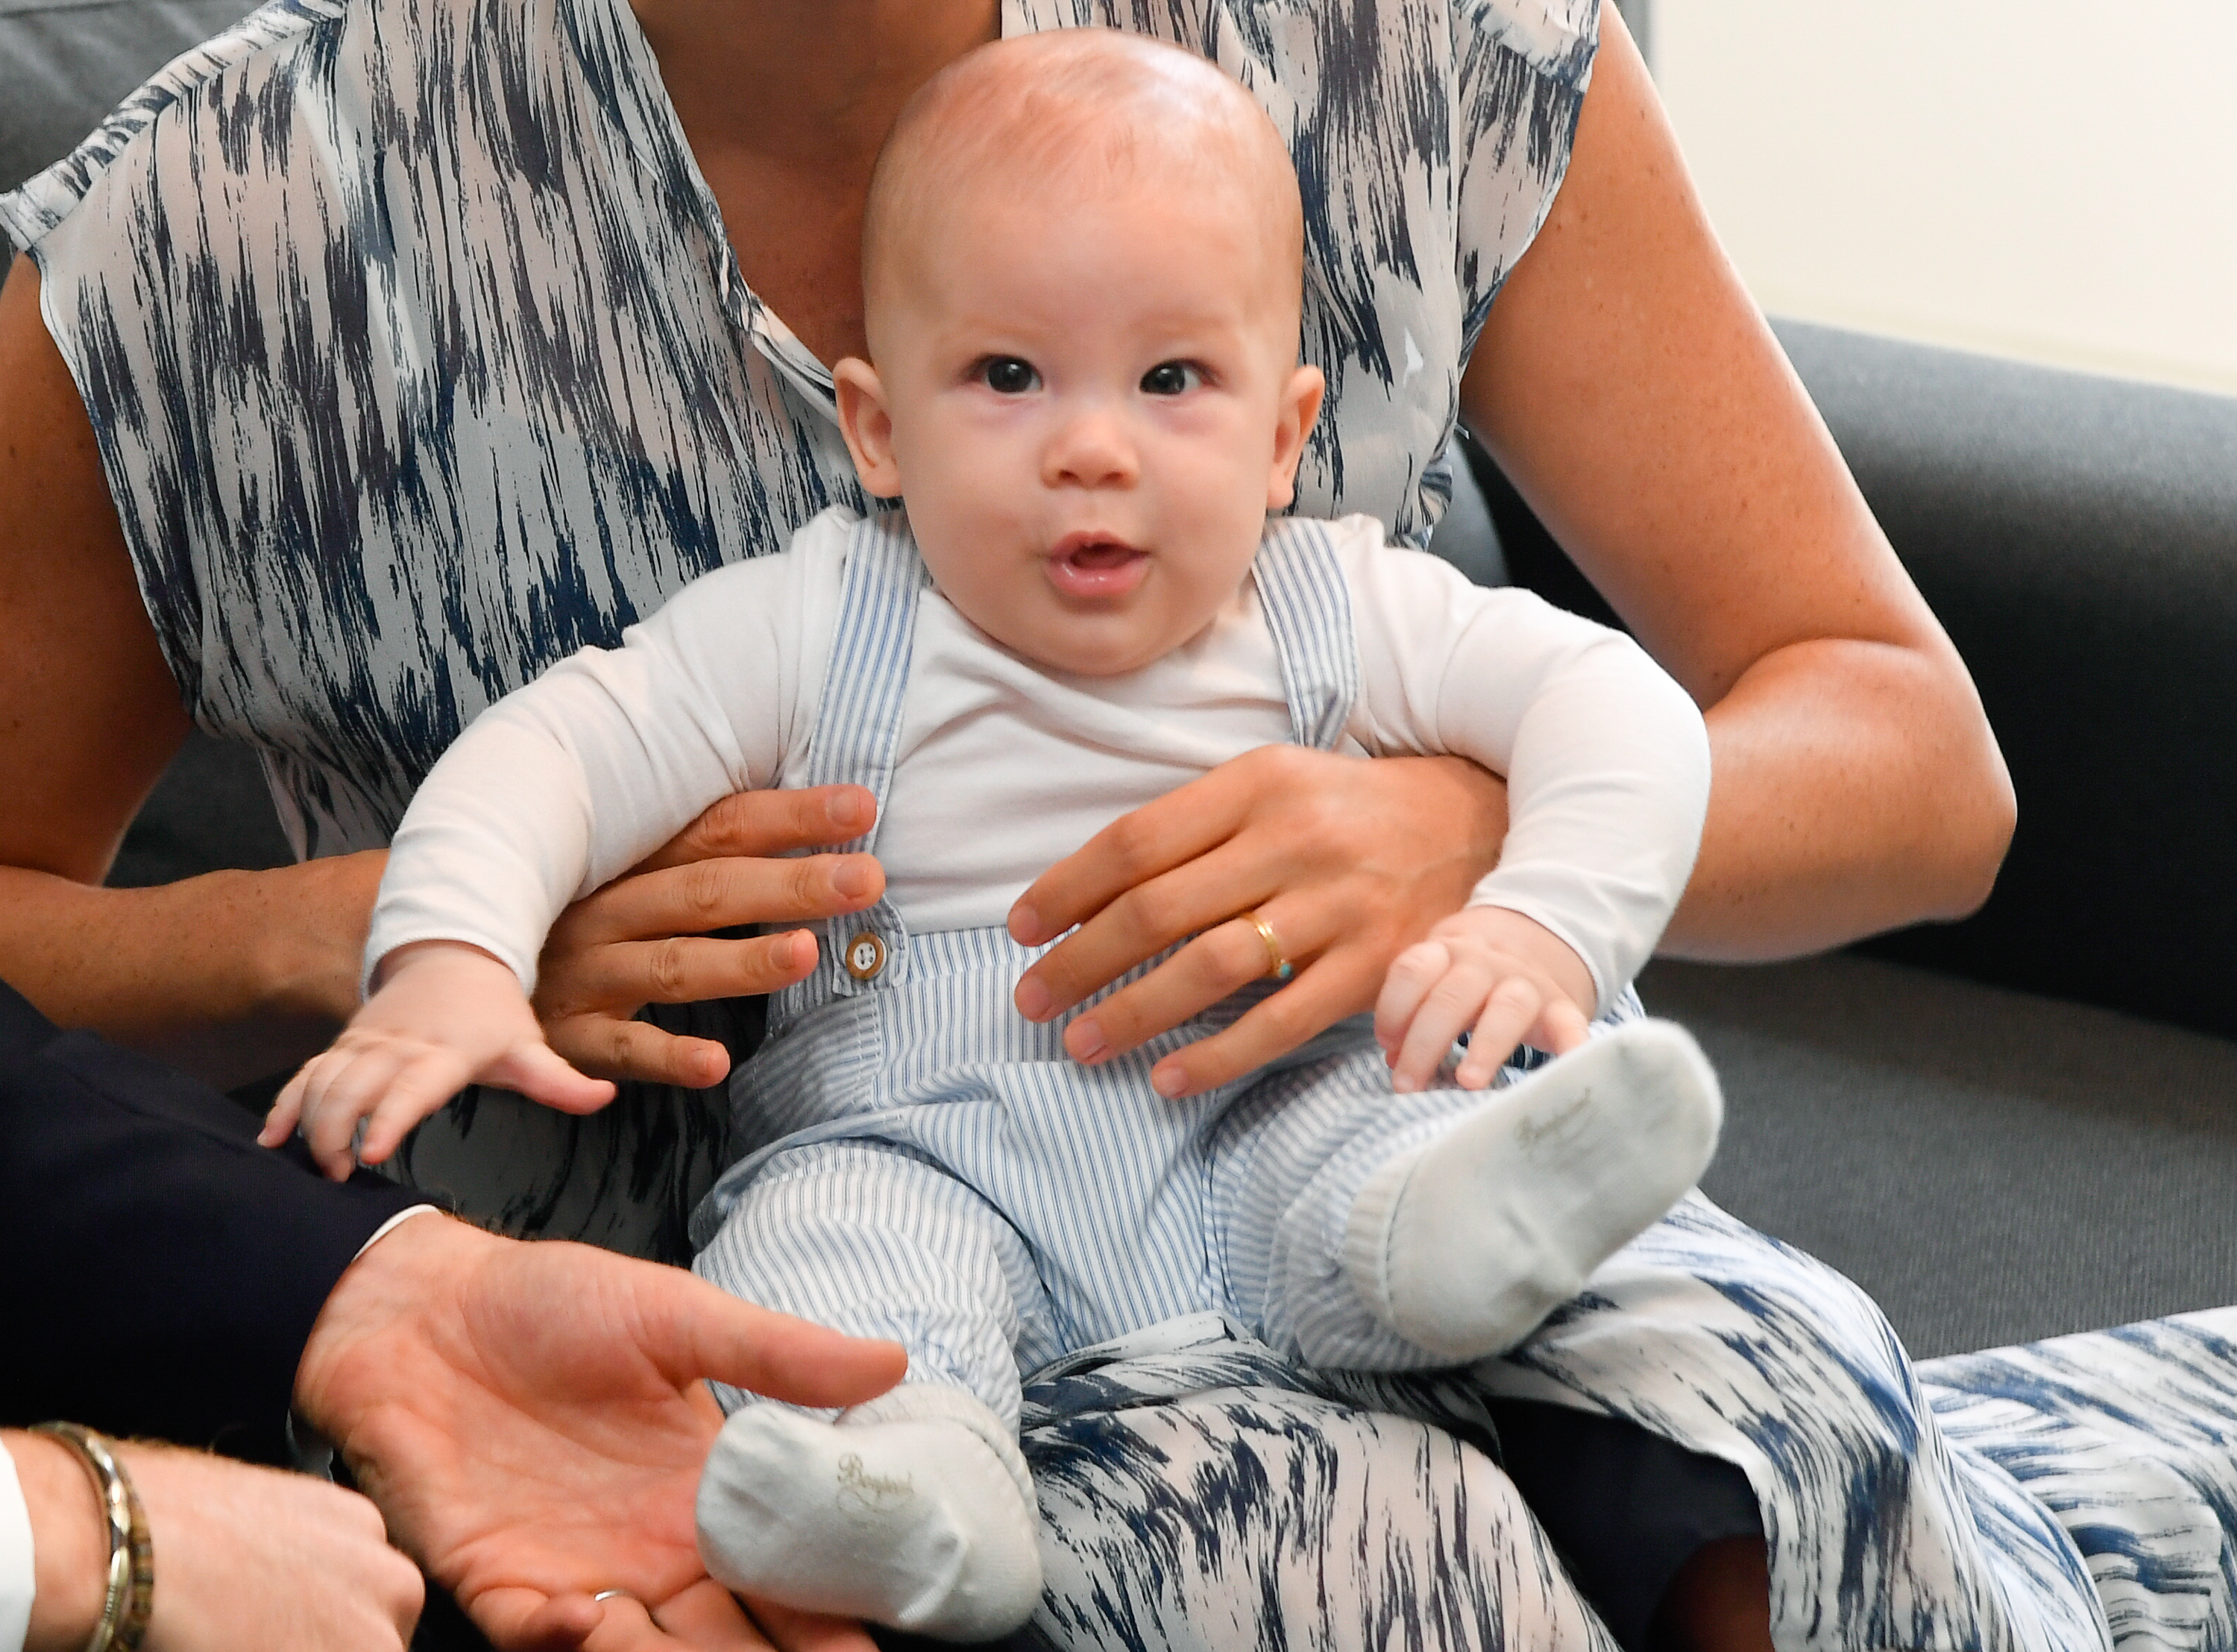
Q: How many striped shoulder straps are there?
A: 2